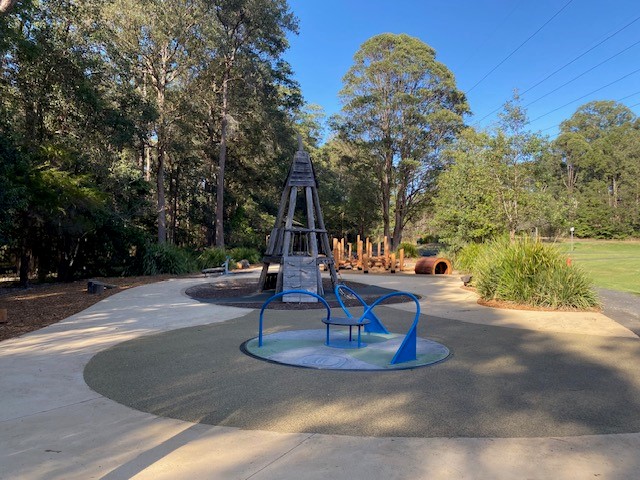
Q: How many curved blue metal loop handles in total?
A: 3